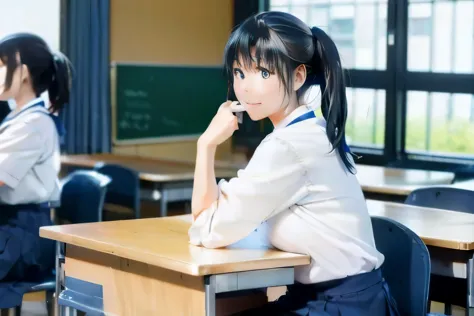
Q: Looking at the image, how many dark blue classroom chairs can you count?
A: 4